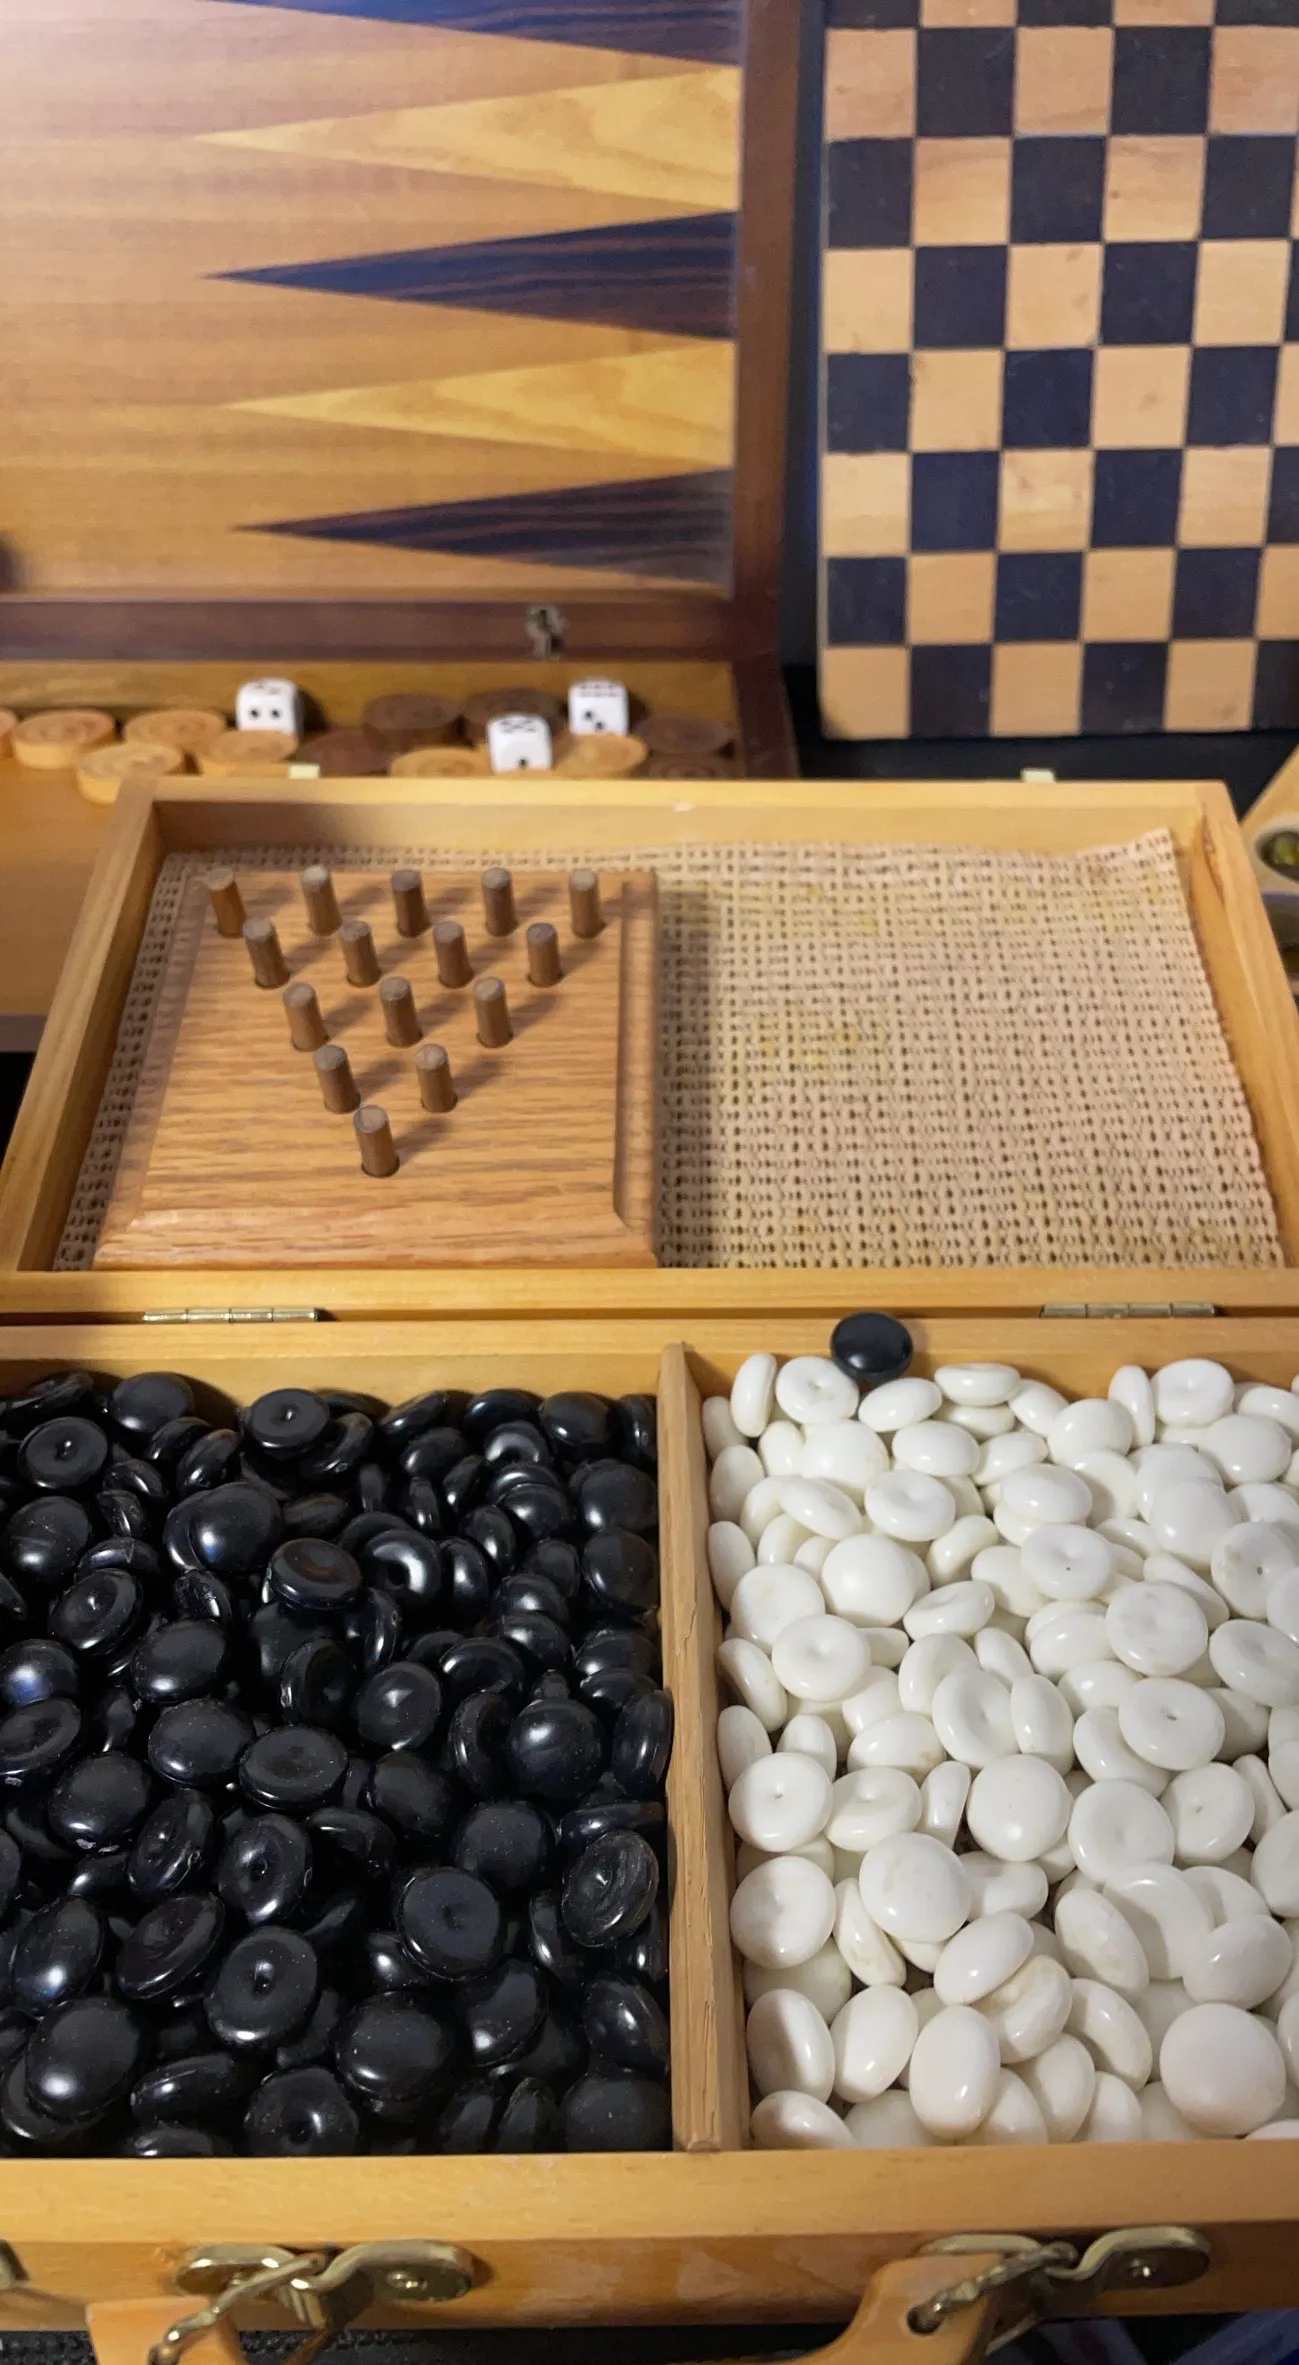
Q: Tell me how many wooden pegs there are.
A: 15